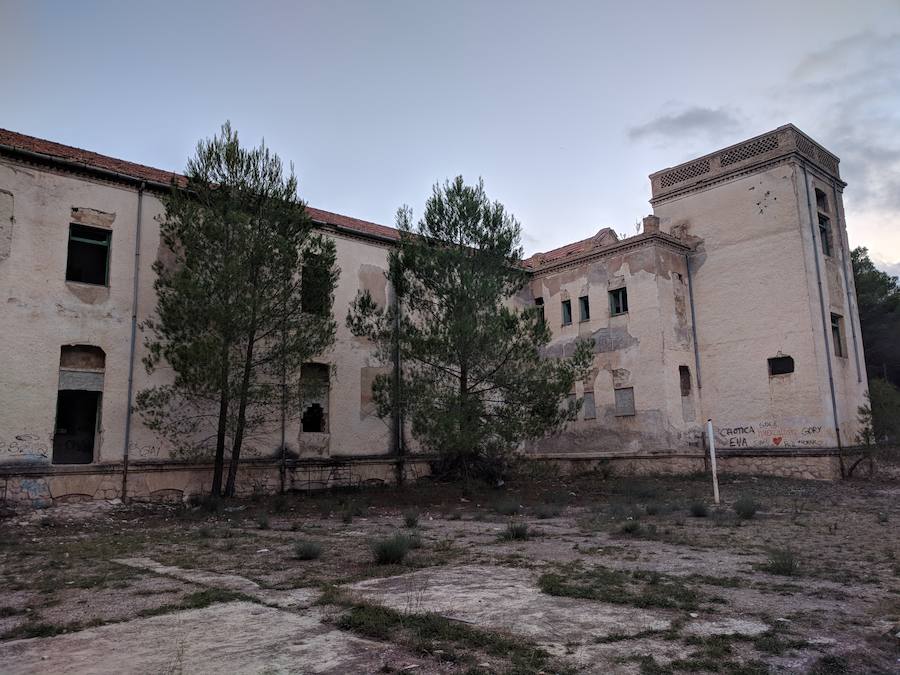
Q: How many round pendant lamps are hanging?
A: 0